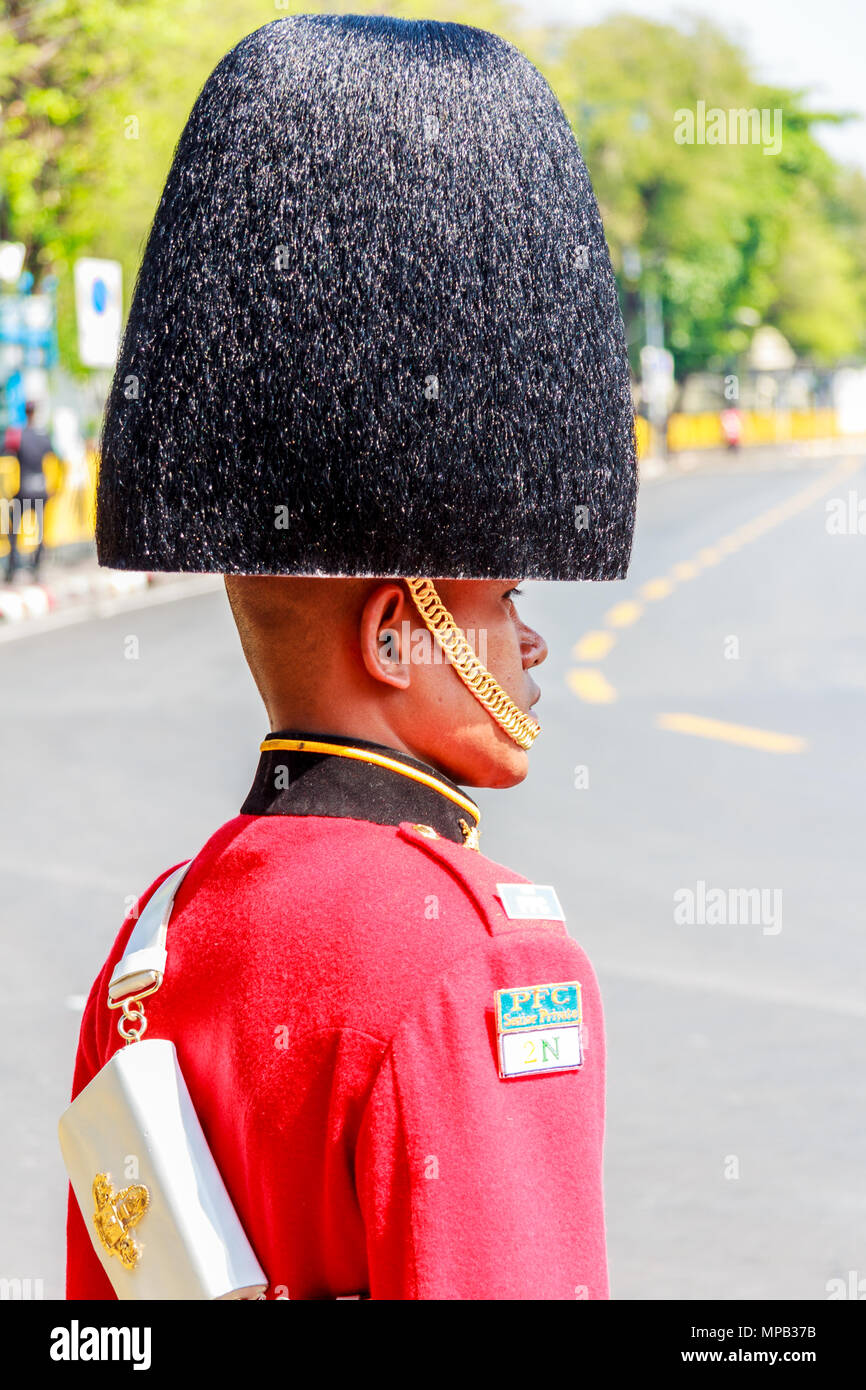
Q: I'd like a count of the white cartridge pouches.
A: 1